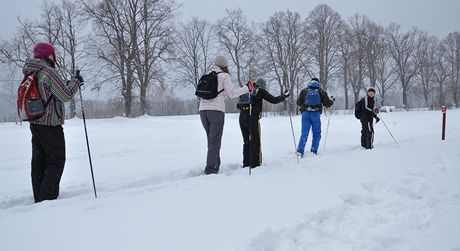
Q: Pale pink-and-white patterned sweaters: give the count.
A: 1